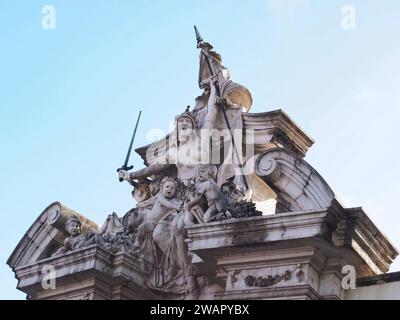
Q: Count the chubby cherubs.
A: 3